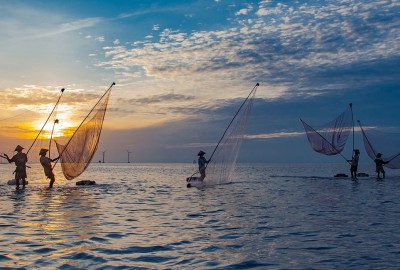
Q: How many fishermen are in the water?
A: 5